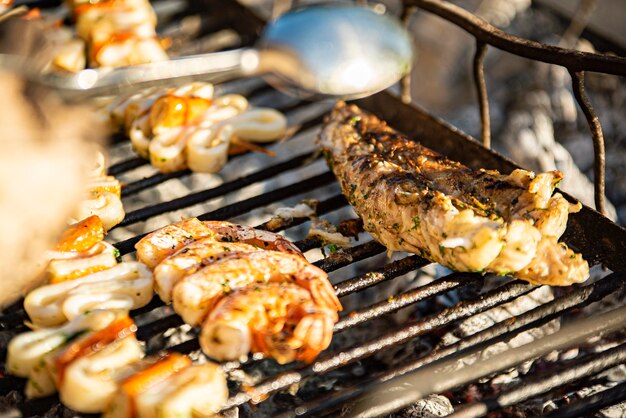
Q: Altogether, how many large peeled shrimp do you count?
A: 4